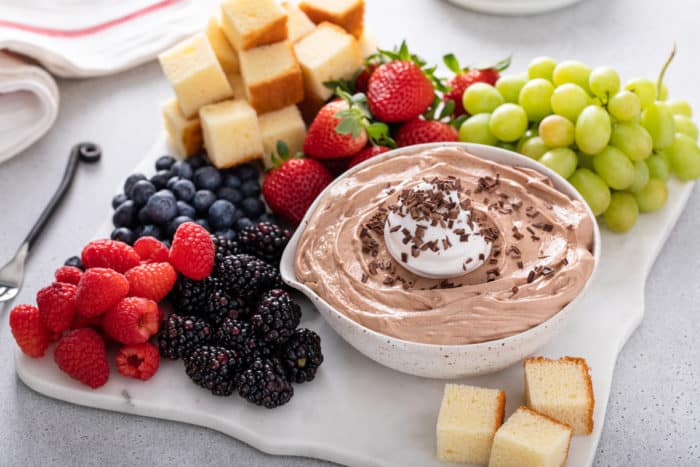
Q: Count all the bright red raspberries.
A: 11